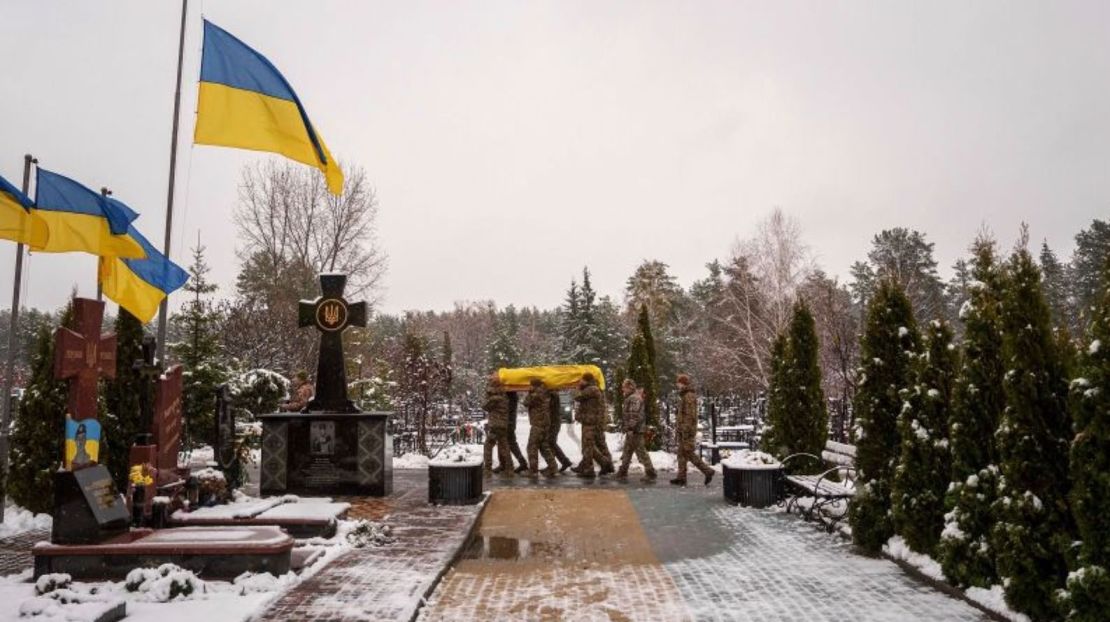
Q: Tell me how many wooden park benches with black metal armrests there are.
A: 1